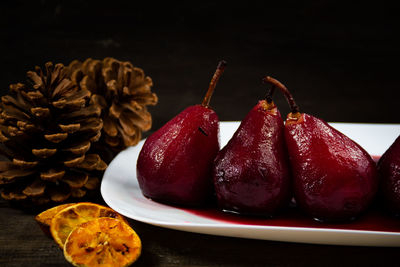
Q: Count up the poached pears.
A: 4